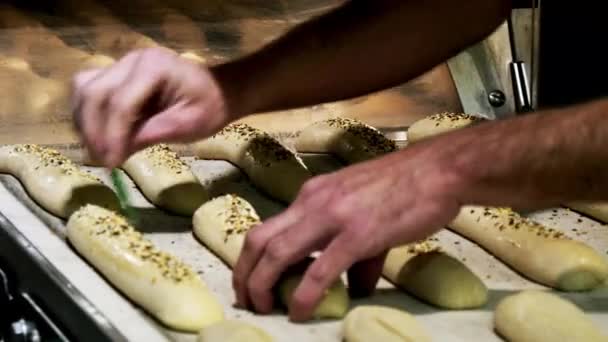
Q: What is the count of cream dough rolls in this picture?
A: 13